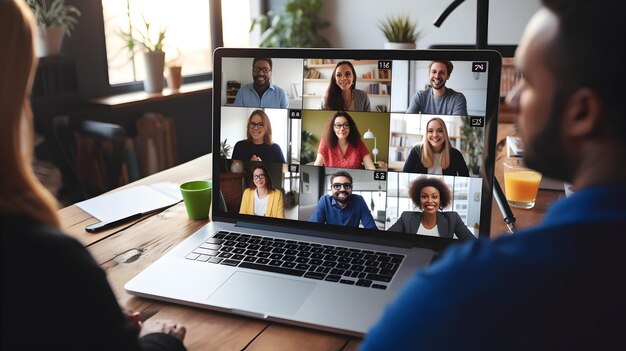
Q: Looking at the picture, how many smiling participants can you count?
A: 9